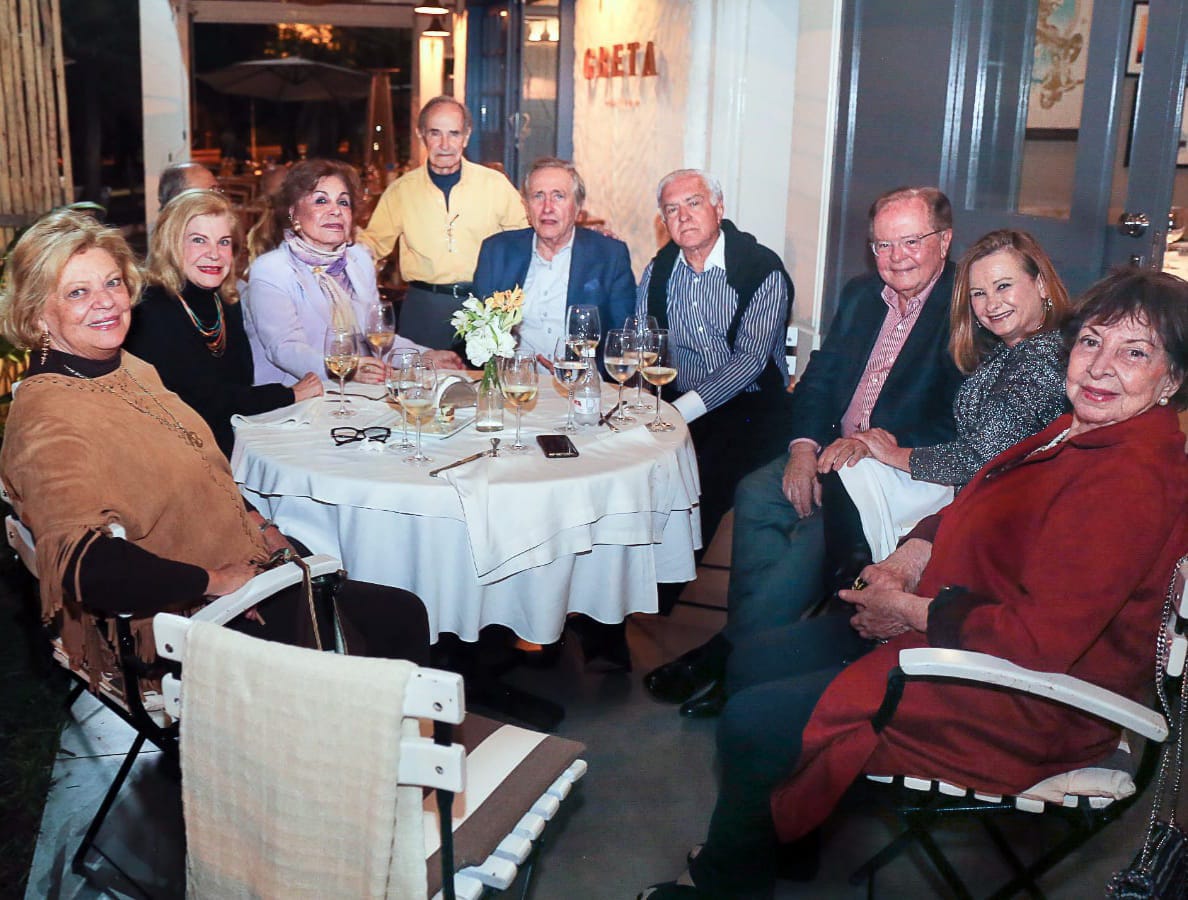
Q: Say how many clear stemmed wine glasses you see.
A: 10